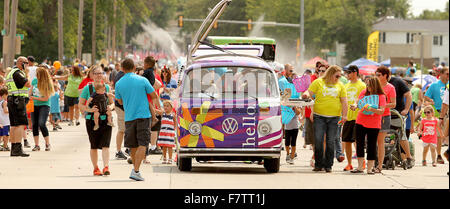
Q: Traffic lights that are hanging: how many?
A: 3